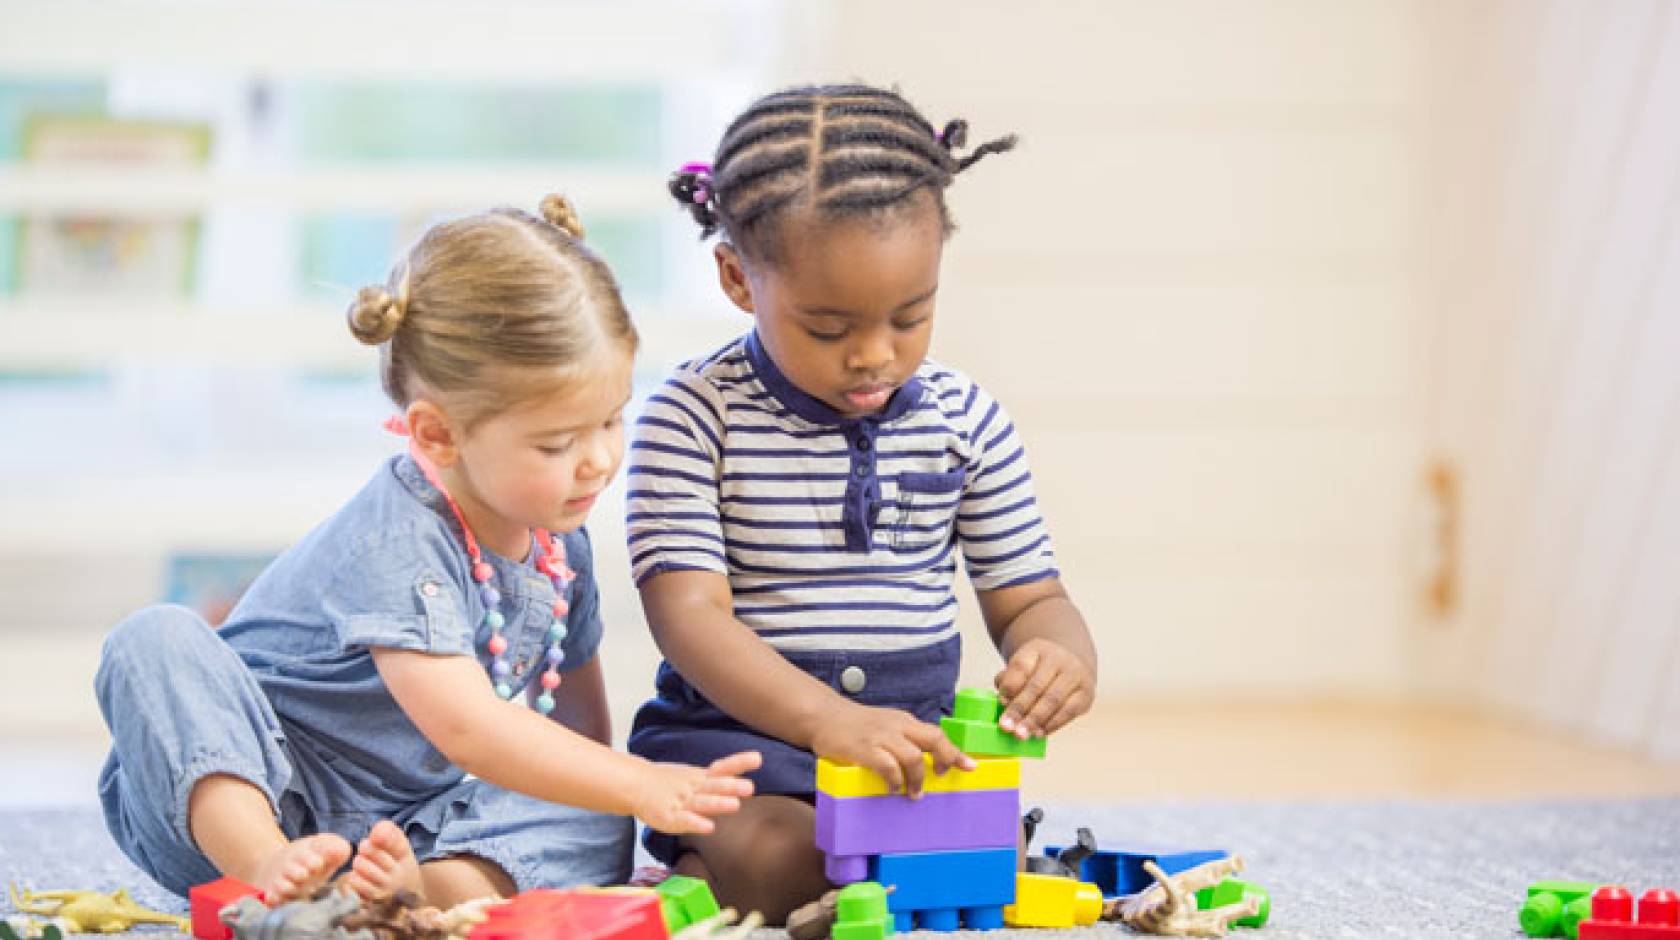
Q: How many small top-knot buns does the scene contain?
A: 2